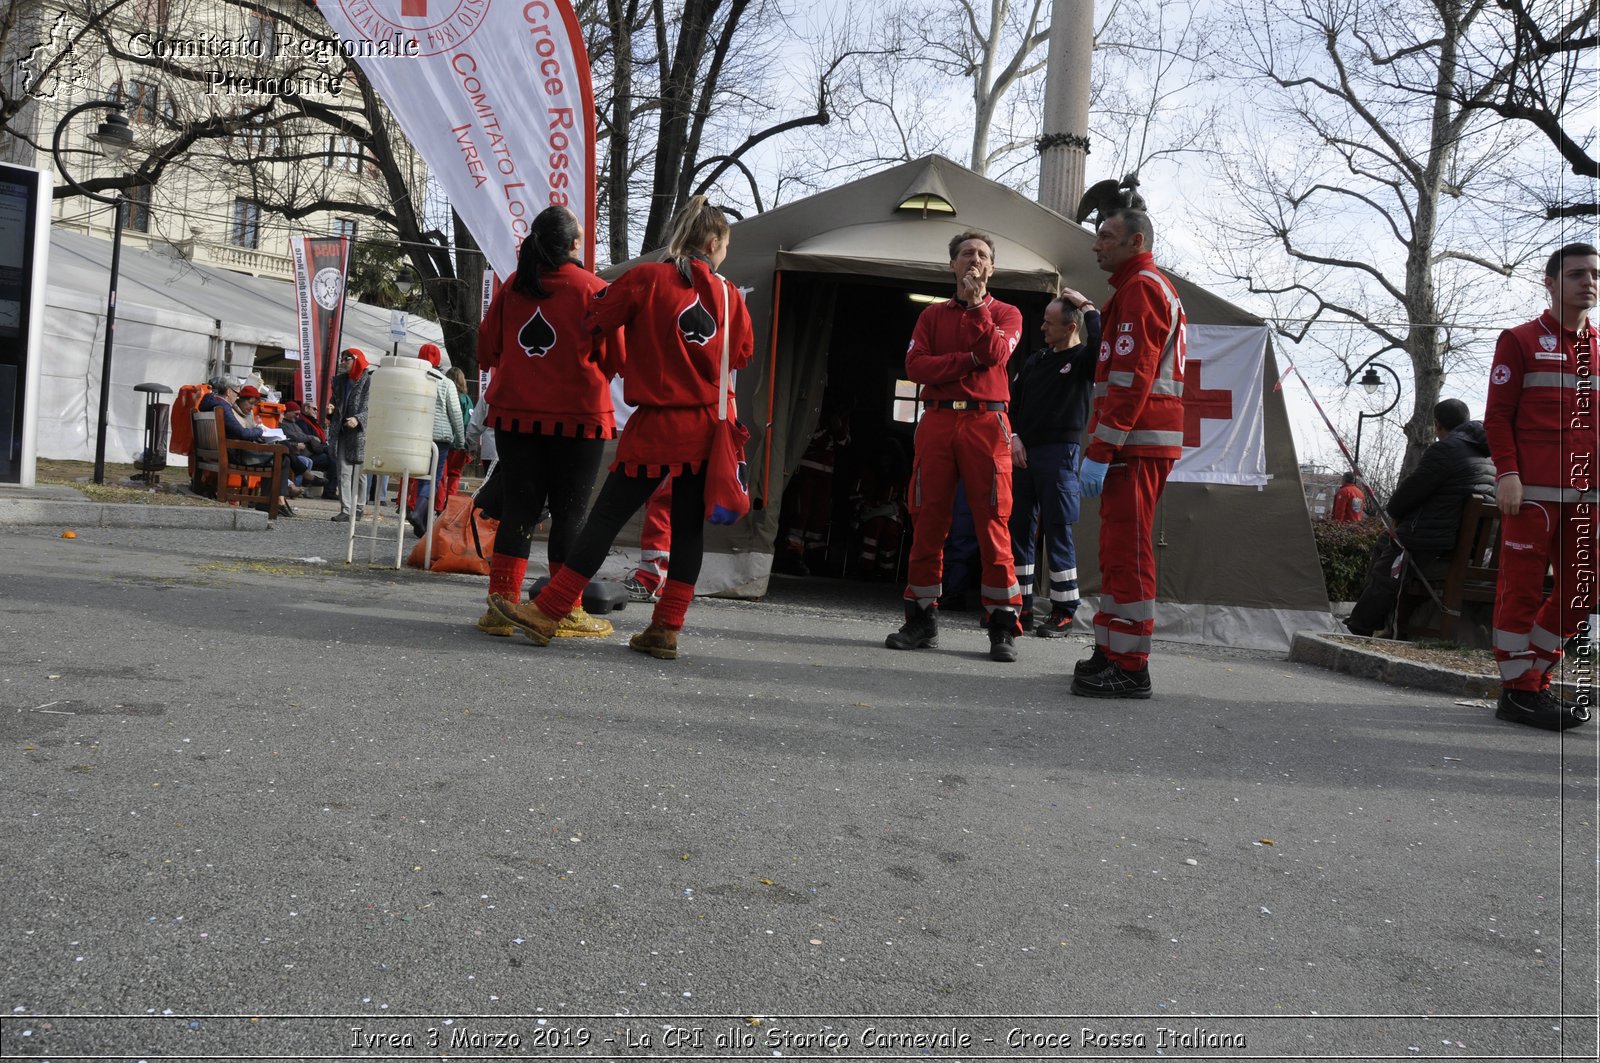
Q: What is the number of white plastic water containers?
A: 1